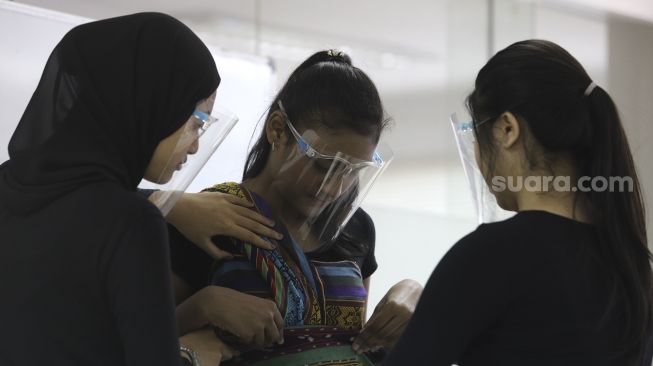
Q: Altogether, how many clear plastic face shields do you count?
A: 3